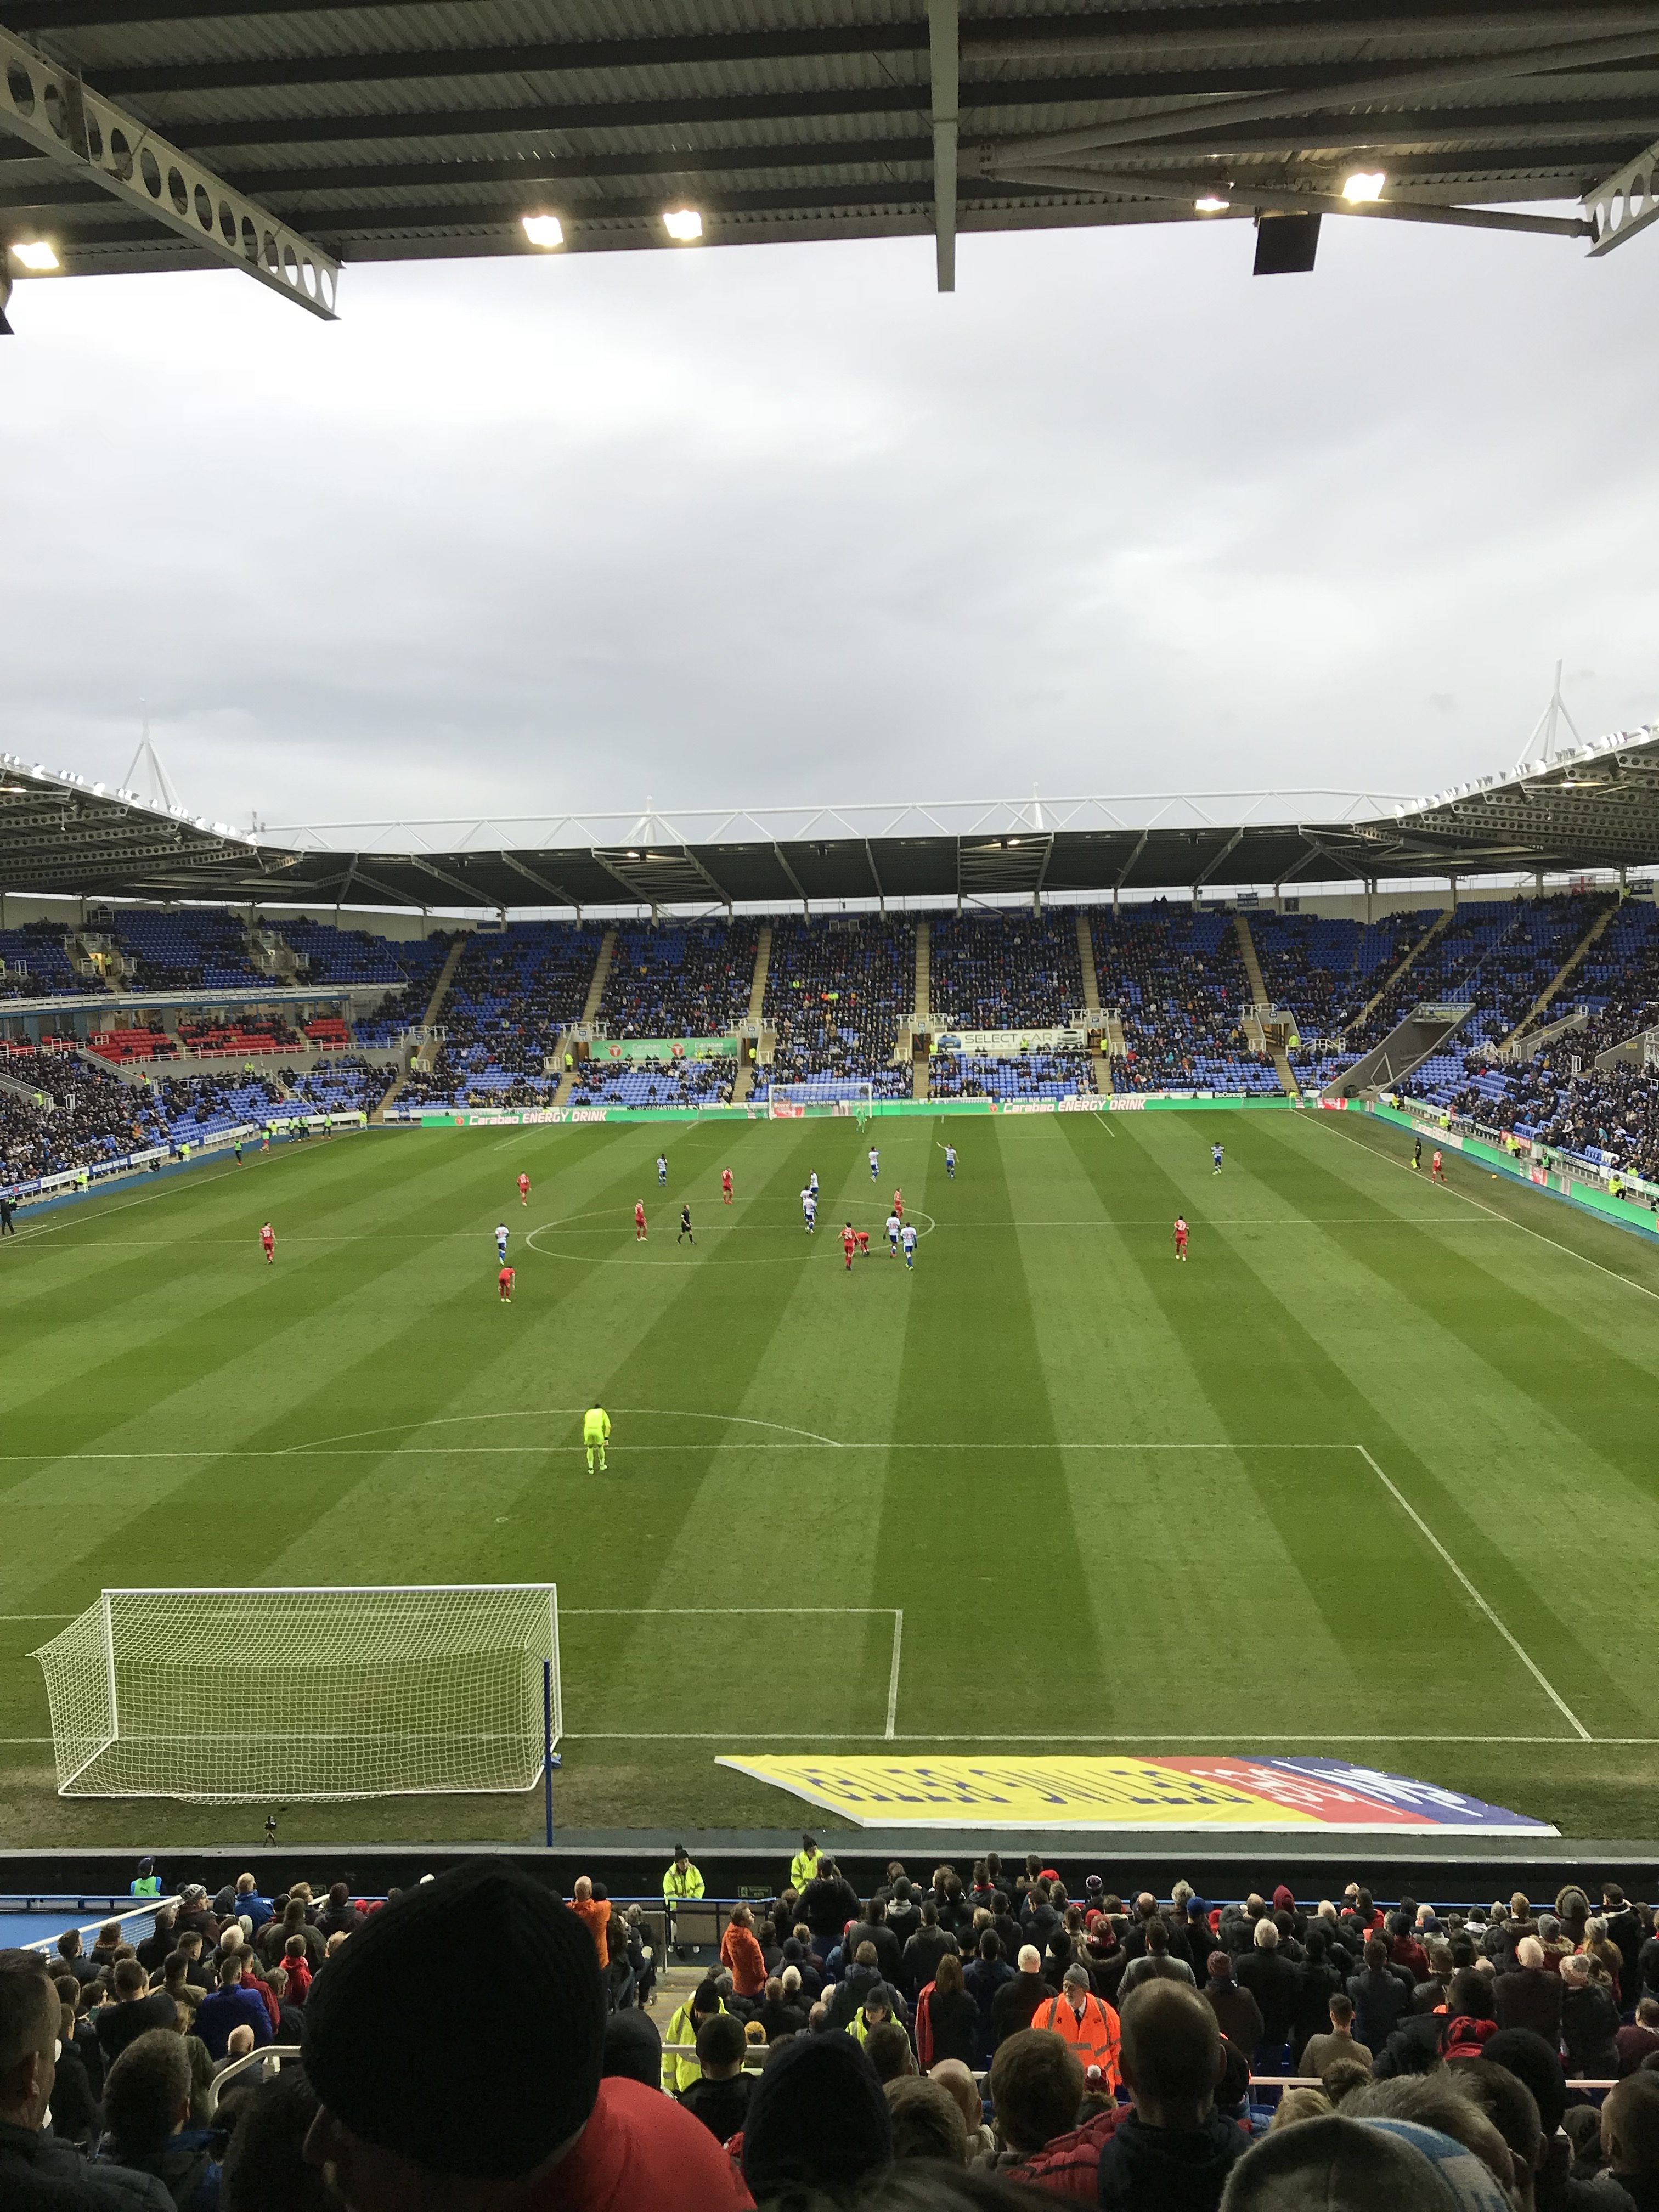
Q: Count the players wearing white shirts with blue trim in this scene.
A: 10